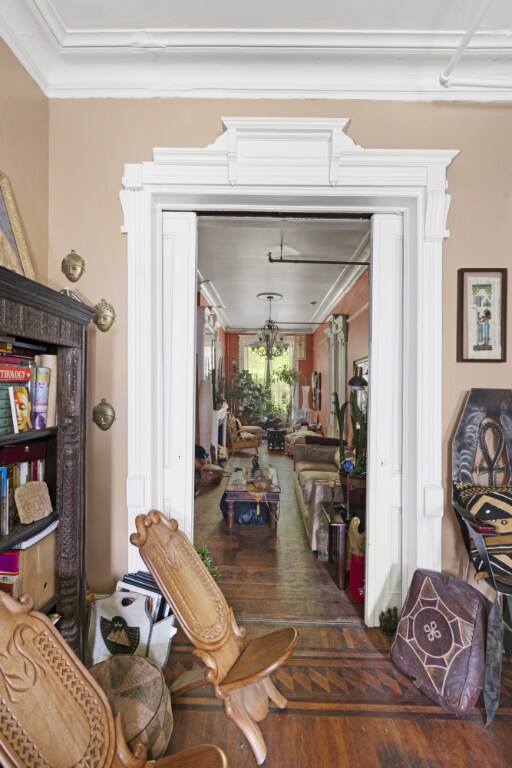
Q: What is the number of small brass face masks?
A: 3